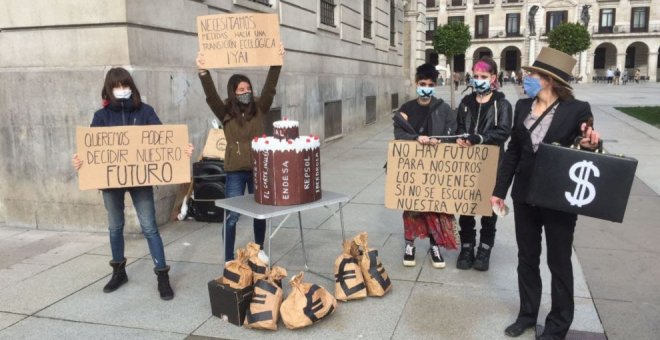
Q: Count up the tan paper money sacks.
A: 6